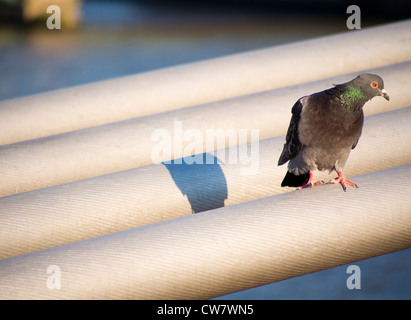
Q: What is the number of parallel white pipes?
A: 4